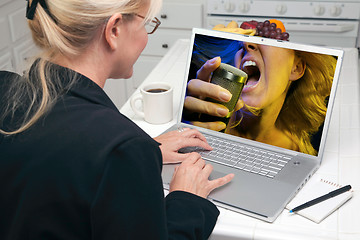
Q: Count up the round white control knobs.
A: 5